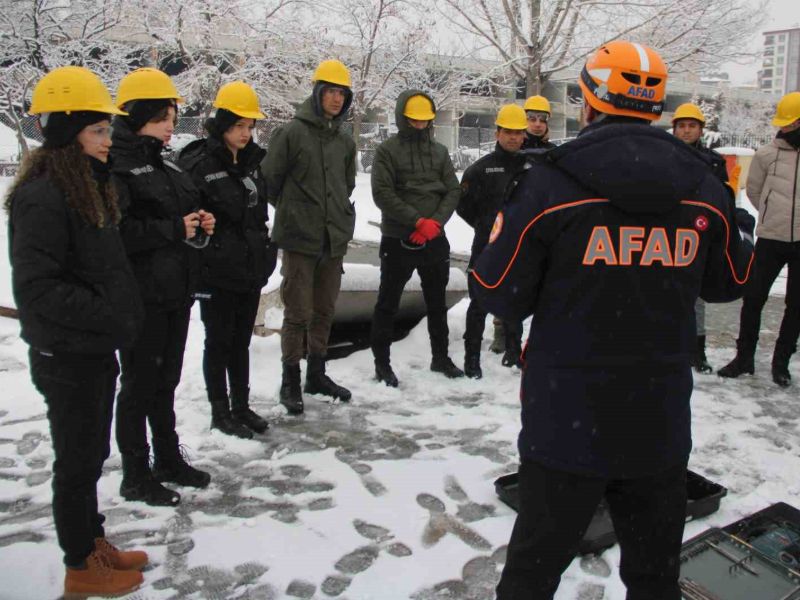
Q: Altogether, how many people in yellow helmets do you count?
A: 9